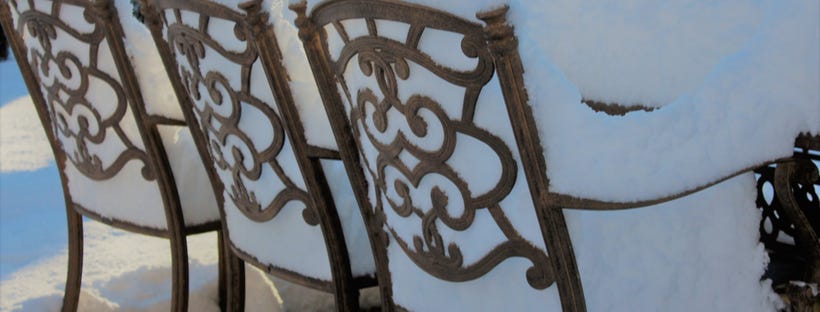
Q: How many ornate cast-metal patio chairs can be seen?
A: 3